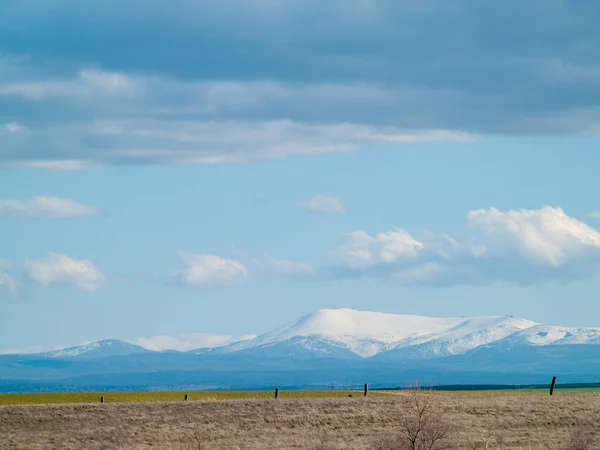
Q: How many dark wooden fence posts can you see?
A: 5